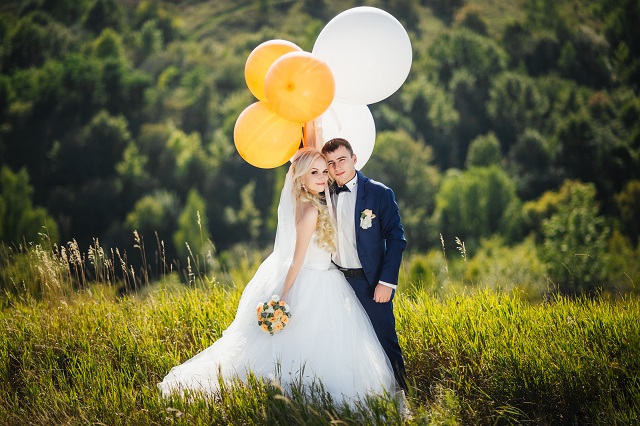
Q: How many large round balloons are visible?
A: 5